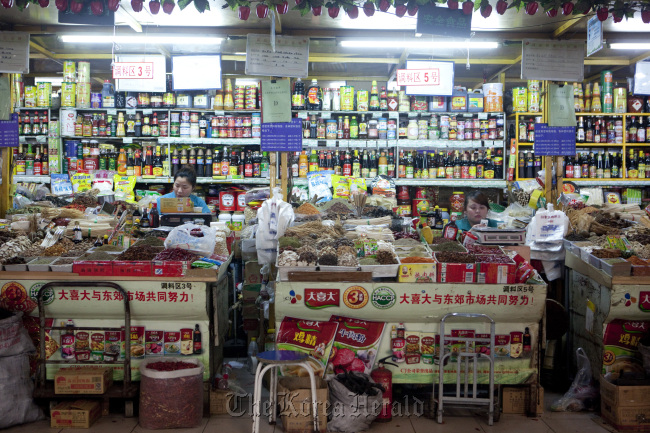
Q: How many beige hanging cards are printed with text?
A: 3